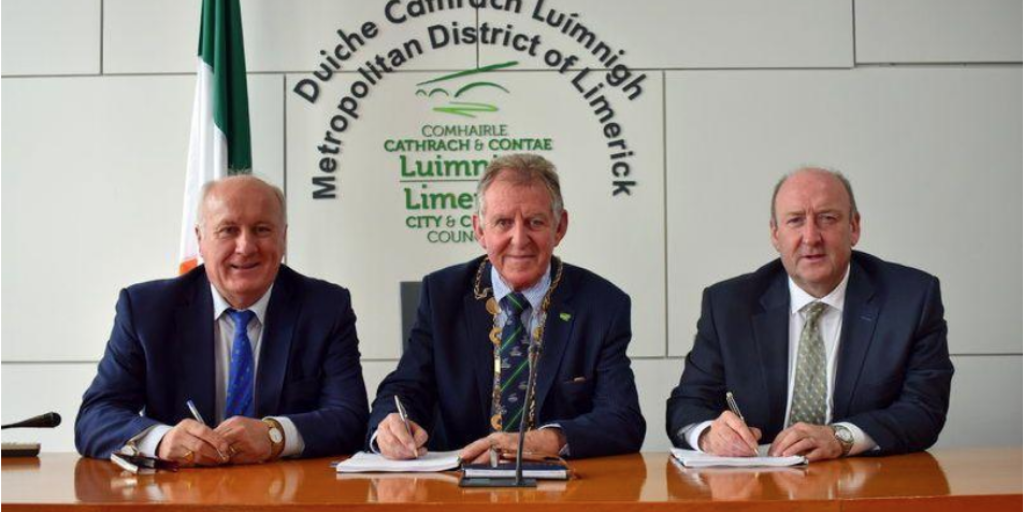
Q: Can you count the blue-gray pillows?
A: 0